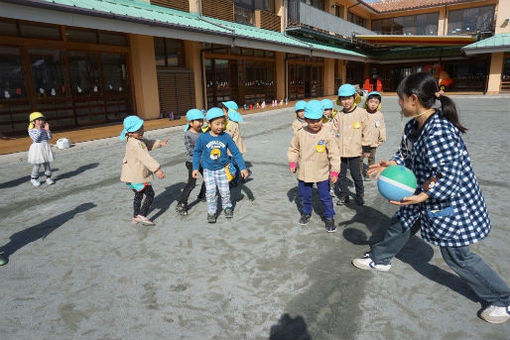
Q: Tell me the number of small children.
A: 10